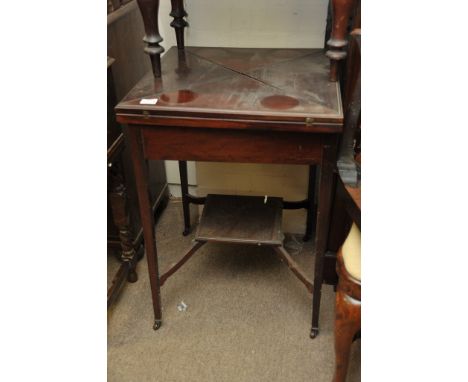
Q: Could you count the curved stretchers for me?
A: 4